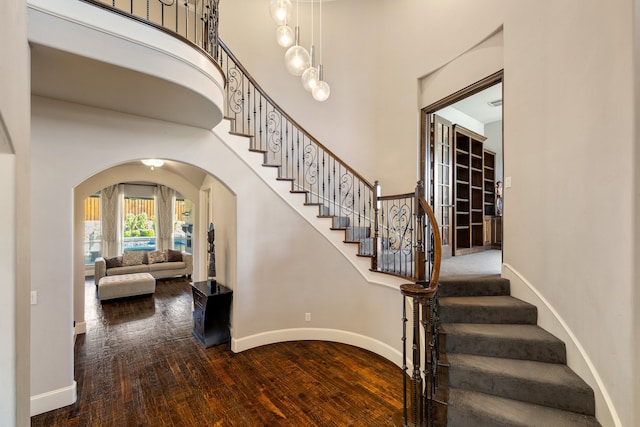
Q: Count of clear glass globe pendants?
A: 5